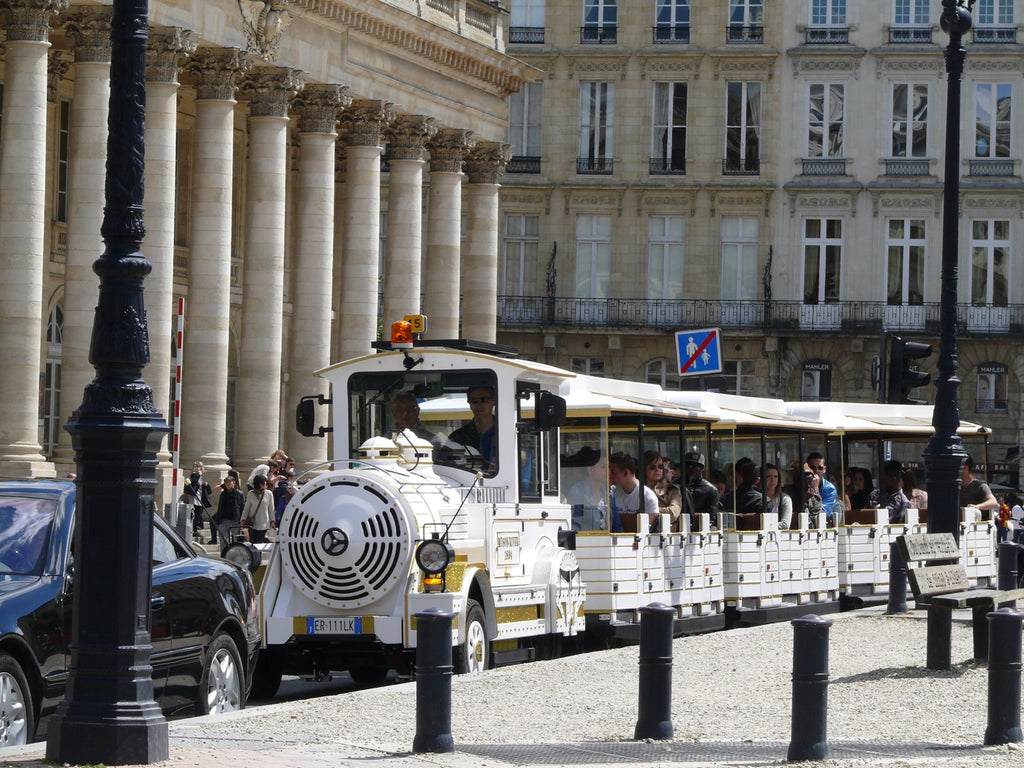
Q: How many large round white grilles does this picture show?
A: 1